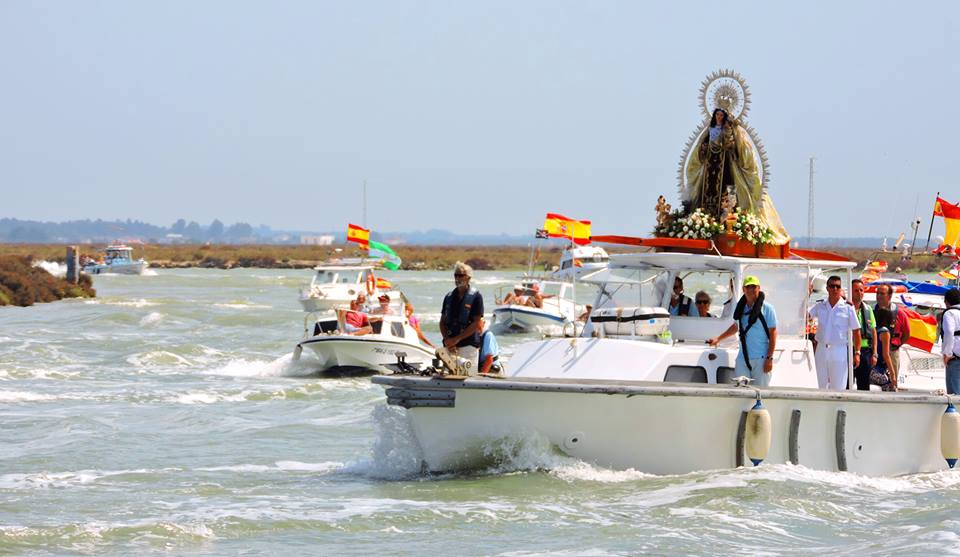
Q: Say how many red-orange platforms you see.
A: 1